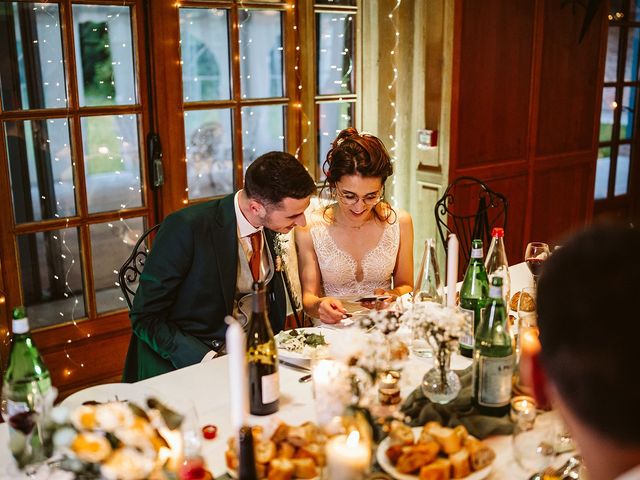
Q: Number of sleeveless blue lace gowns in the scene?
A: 0